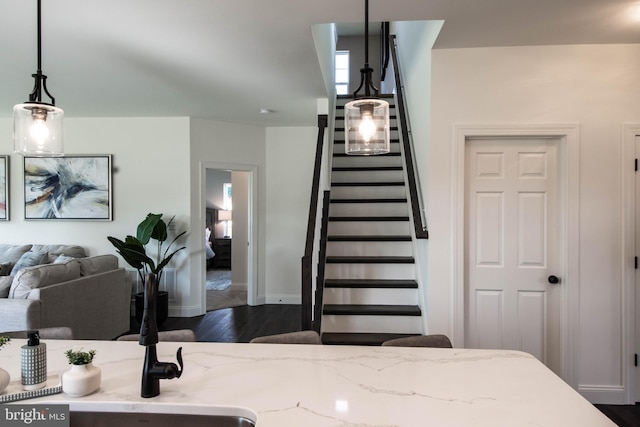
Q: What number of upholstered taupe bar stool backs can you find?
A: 4